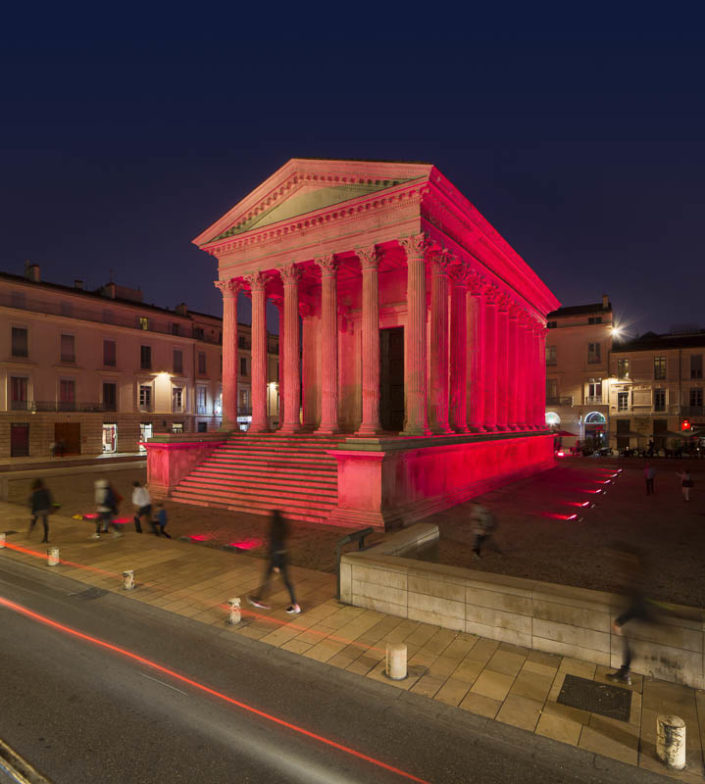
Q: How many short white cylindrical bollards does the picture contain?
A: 6